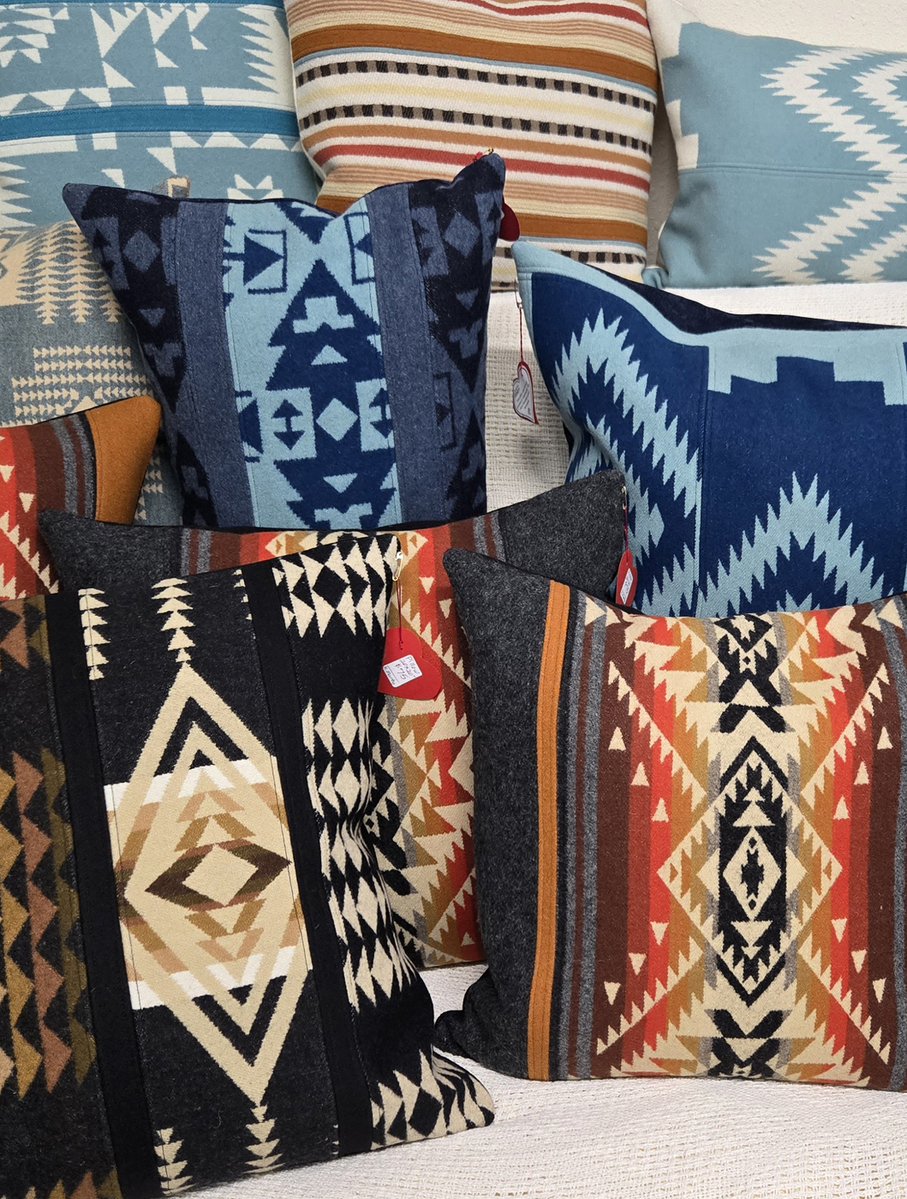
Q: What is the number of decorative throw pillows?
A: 10